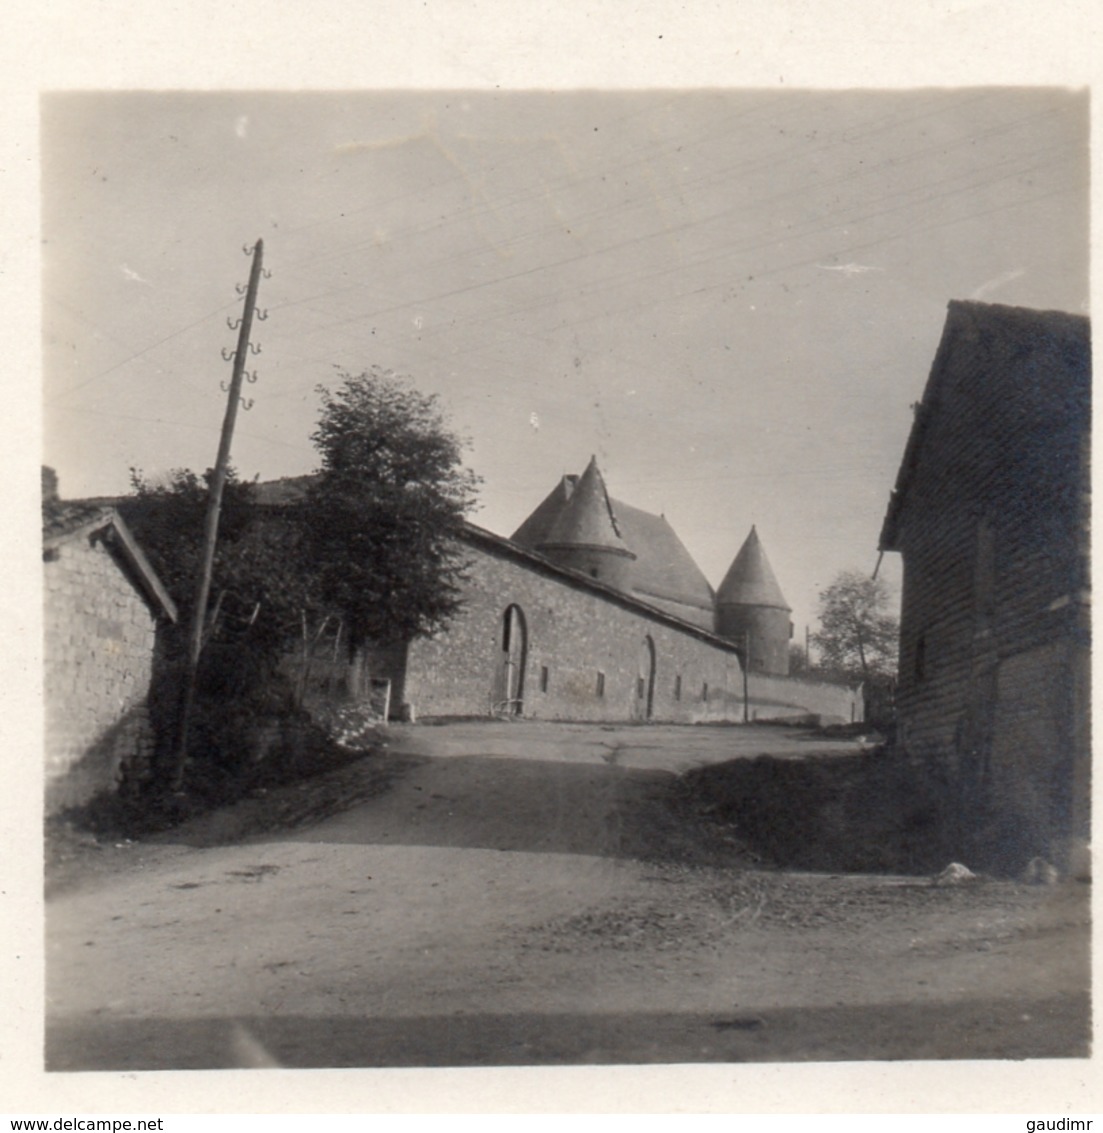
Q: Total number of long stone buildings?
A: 1